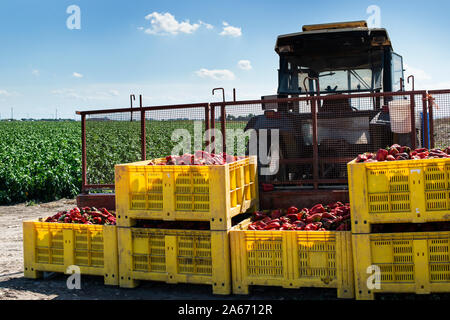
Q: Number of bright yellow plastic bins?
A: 6